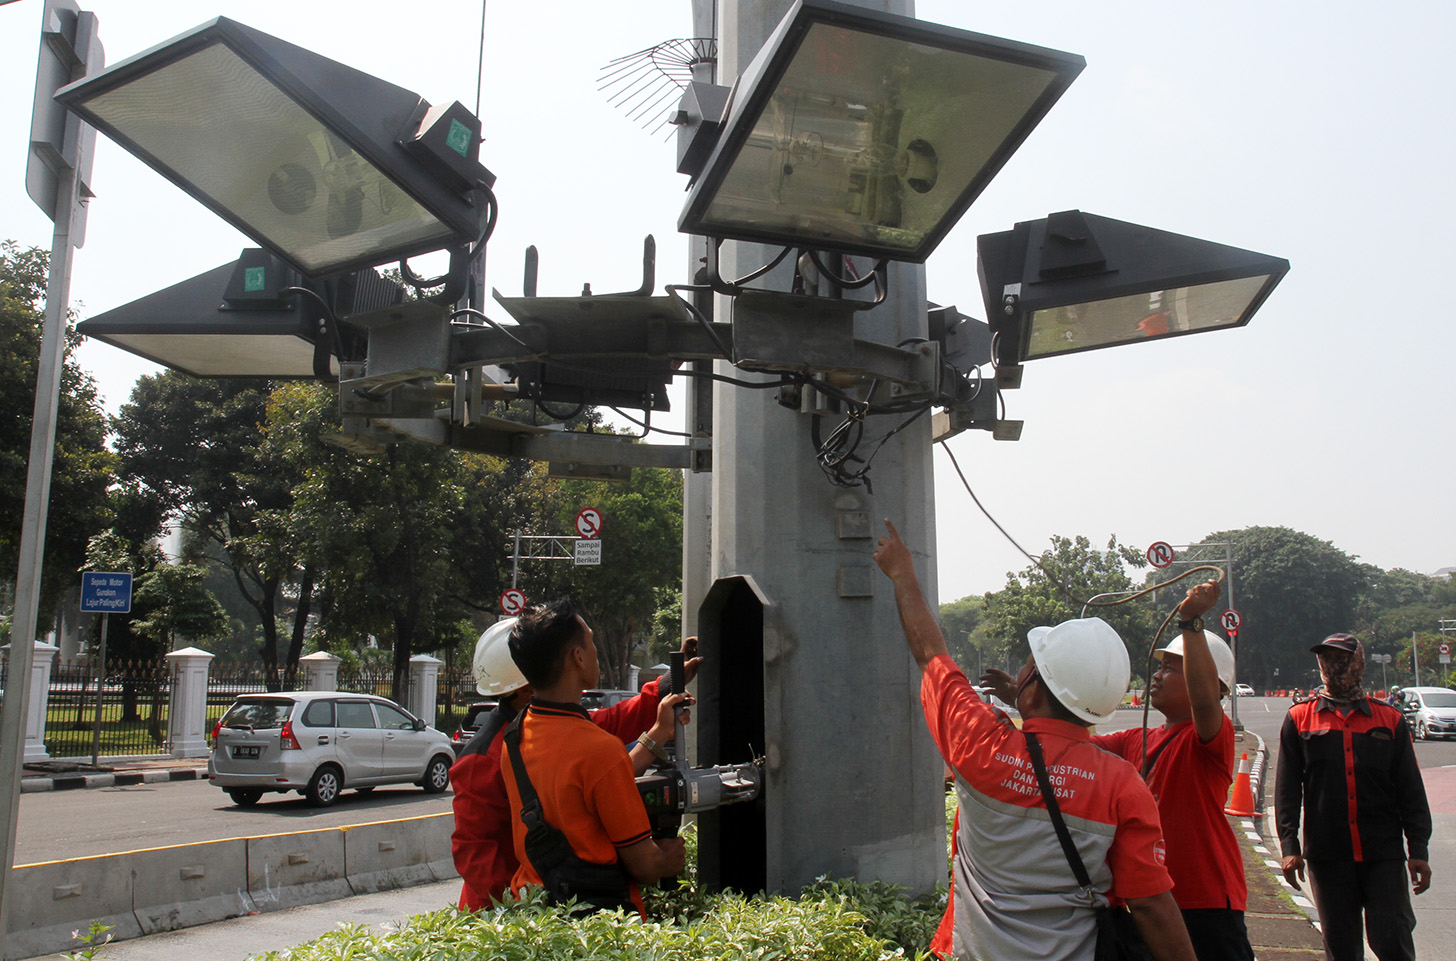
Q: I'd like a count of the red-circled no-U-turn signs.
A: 2